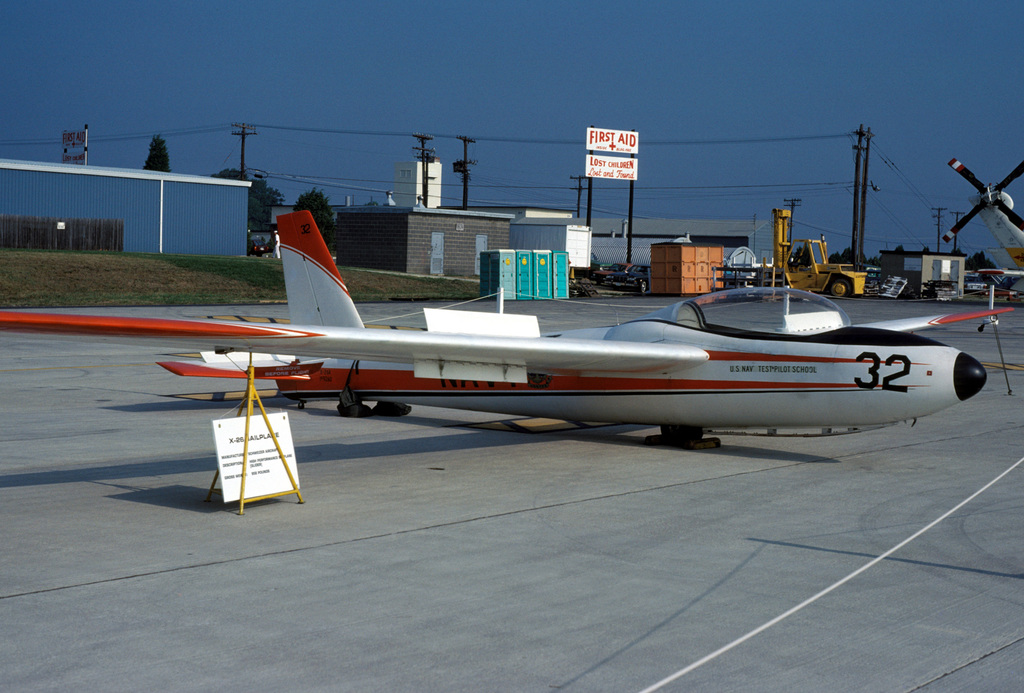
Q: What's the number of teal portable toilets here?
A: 4